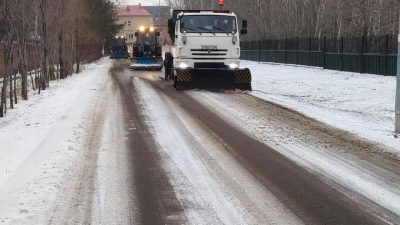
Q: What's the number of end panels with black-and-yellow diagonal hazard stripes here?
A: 4